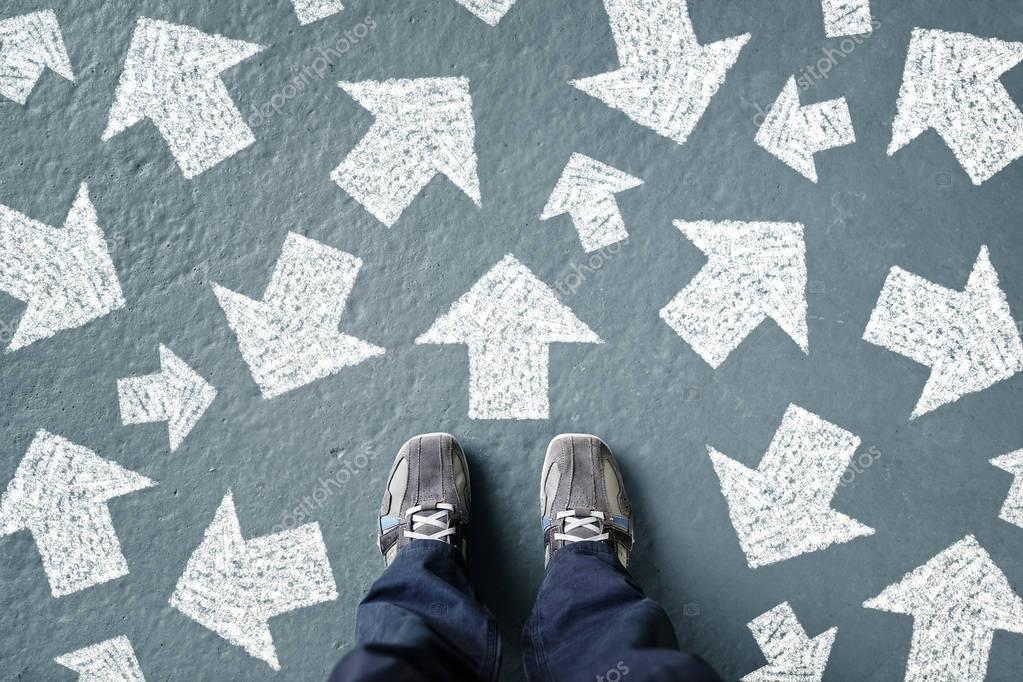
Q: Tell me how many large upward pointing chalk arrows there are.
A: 7